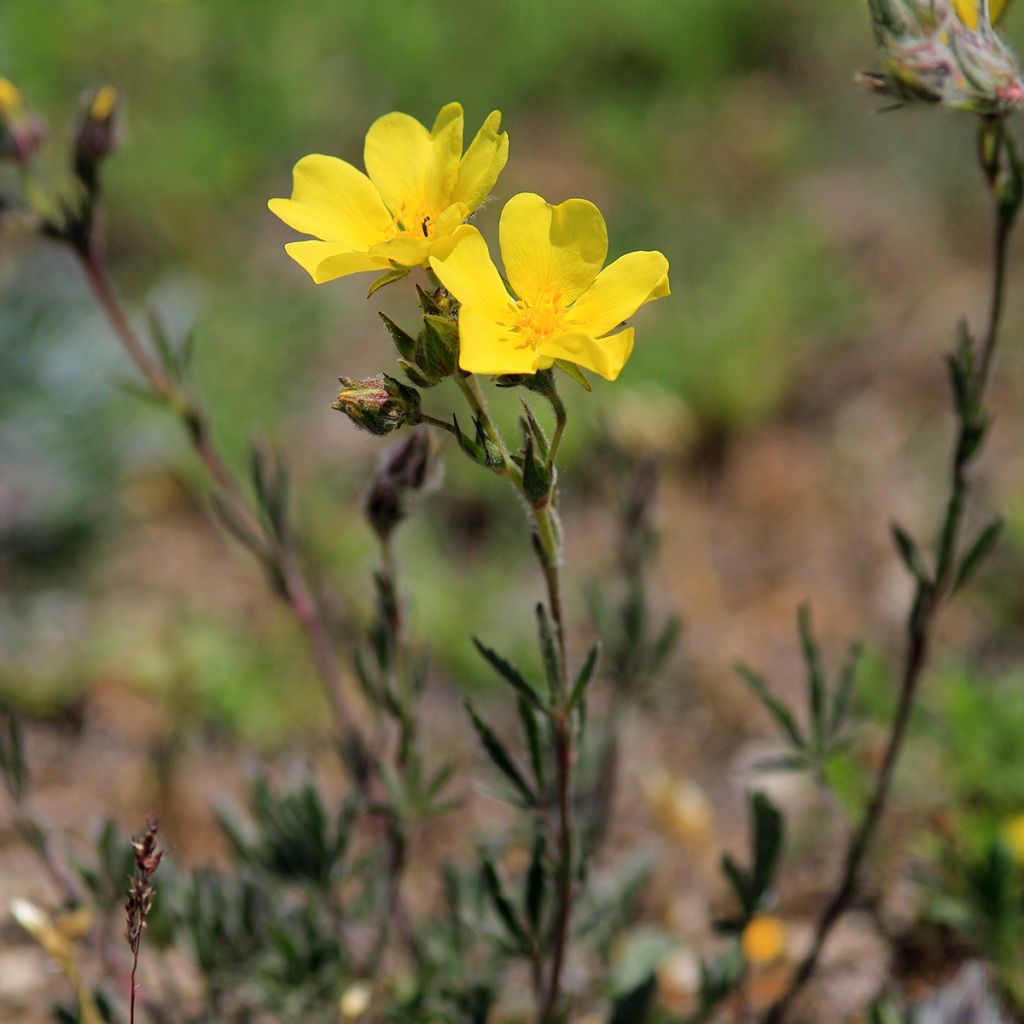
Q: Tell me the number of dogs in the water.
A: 0